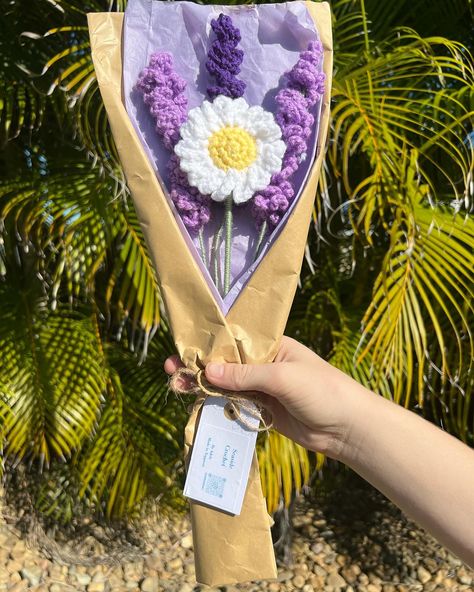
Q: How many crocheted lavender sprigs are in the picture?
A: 3